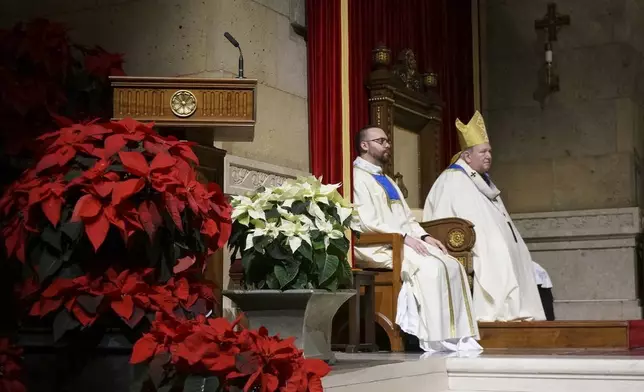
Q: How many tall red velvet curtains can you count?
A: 2